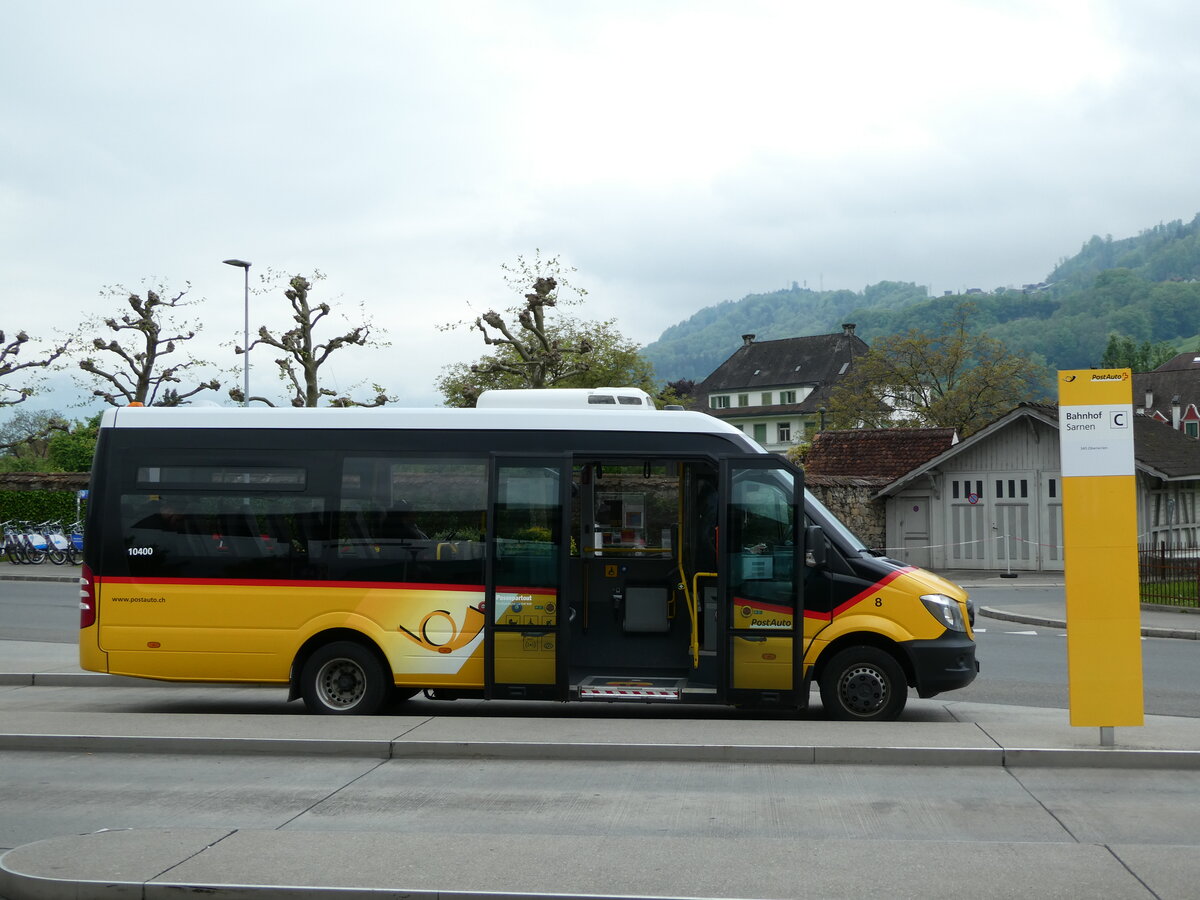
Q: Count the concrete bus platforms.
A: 3